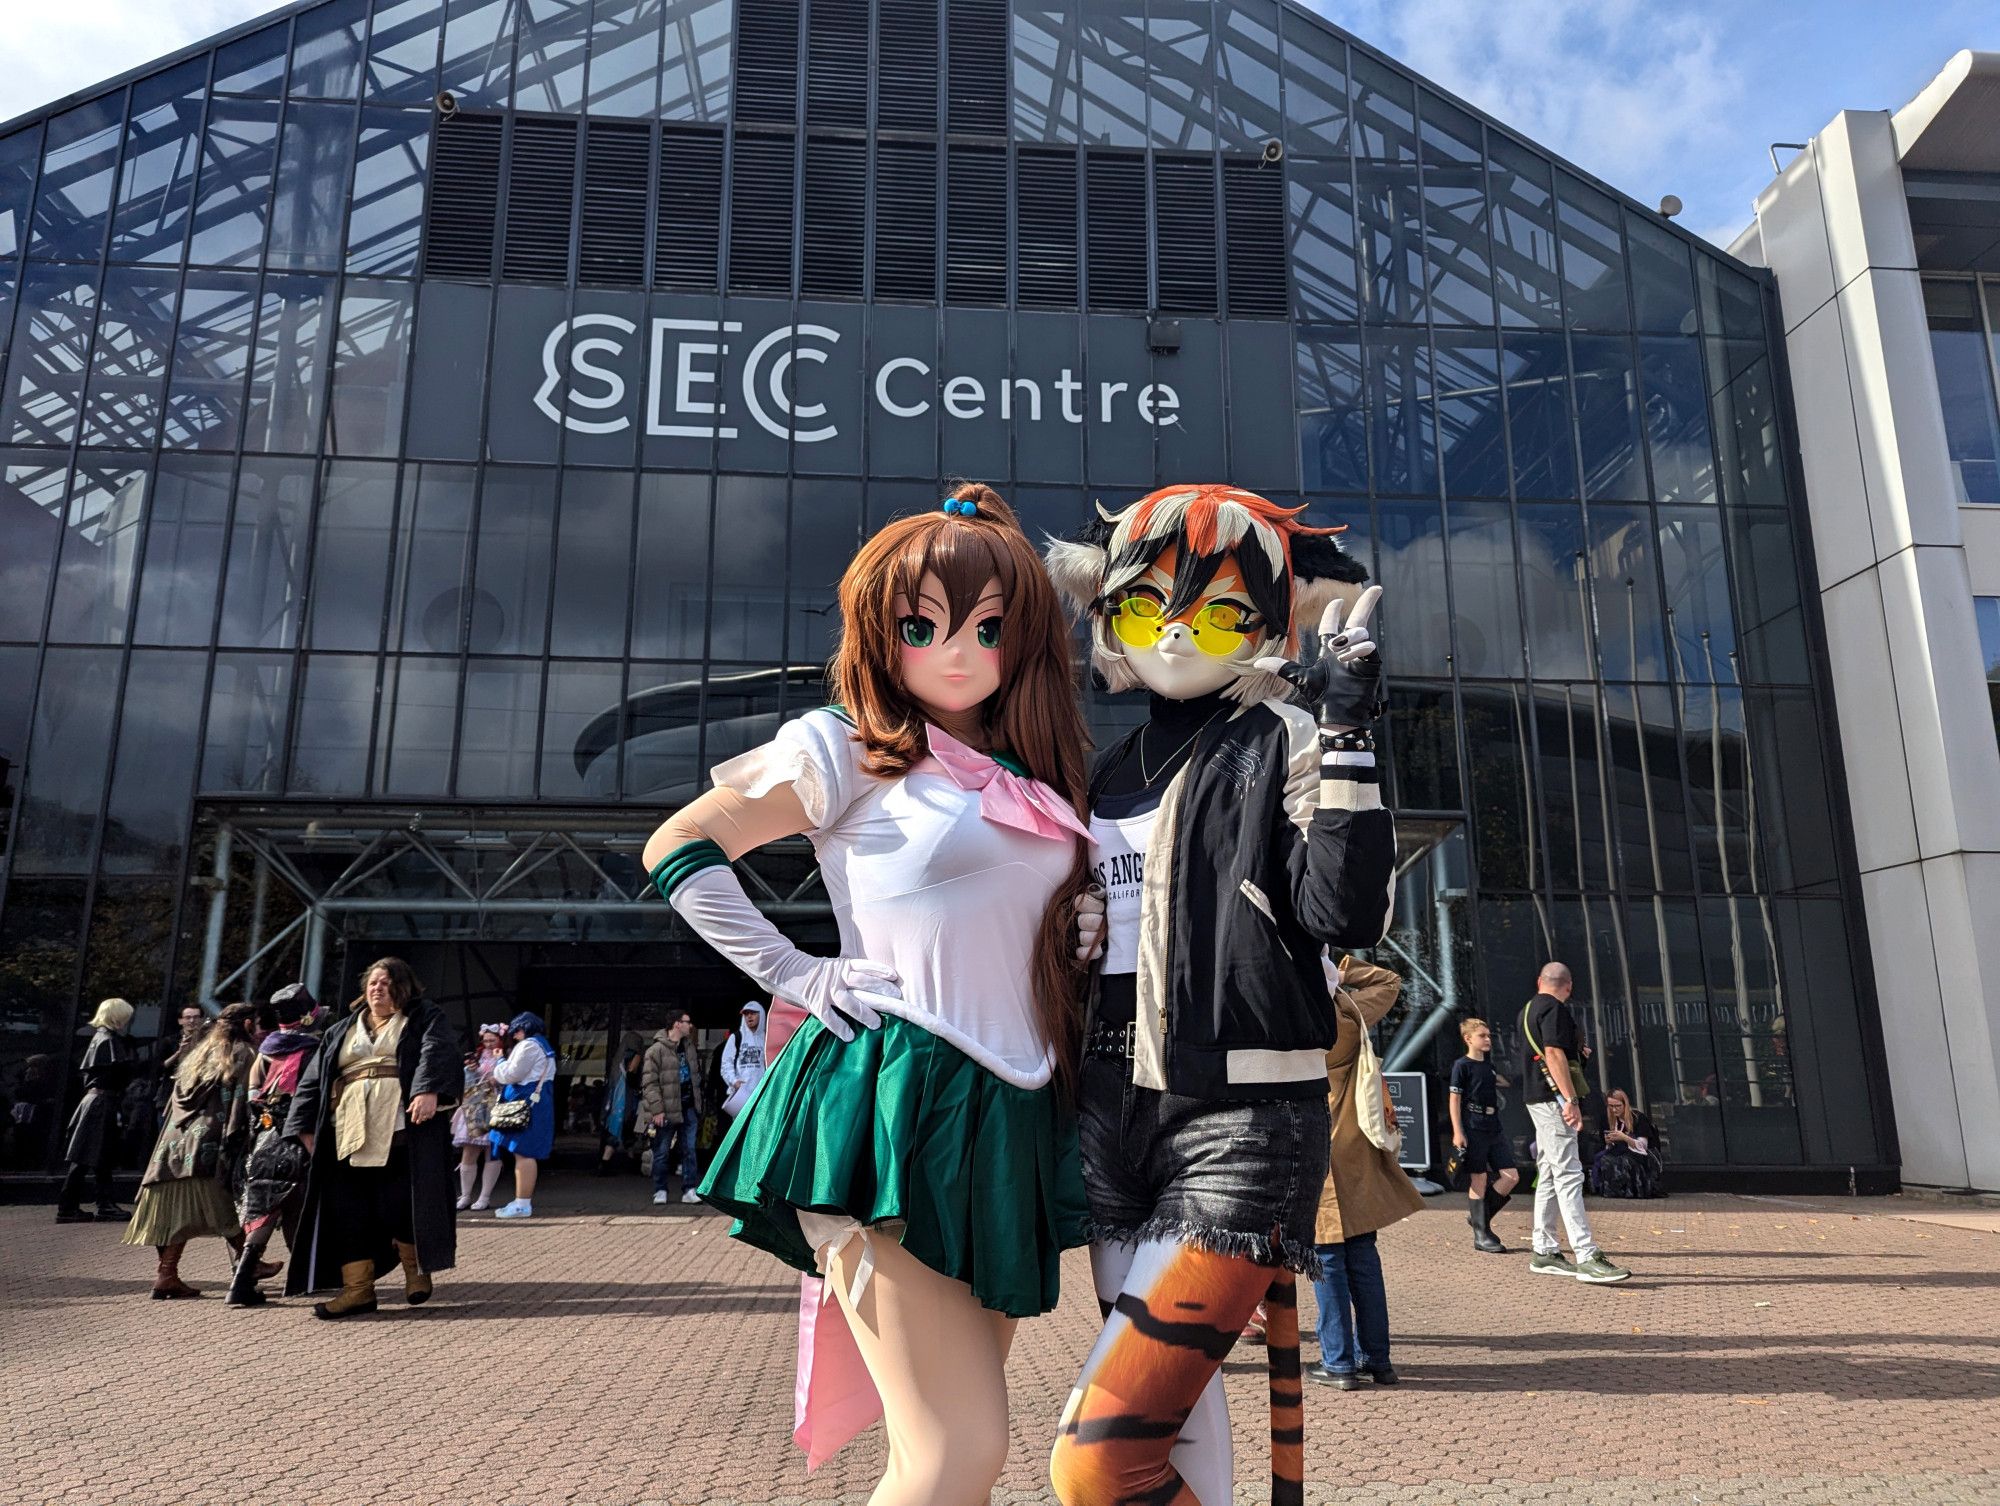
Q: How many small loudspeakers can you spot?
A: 2